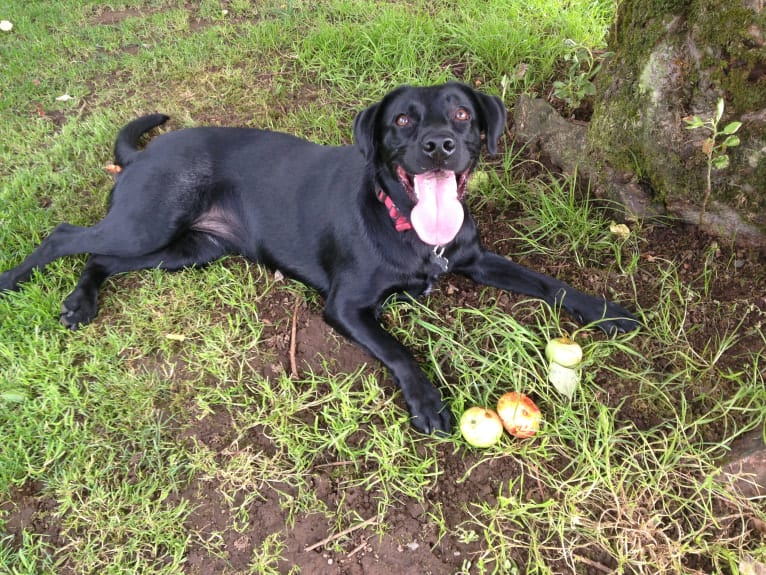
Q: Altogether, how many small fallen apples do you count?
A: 3